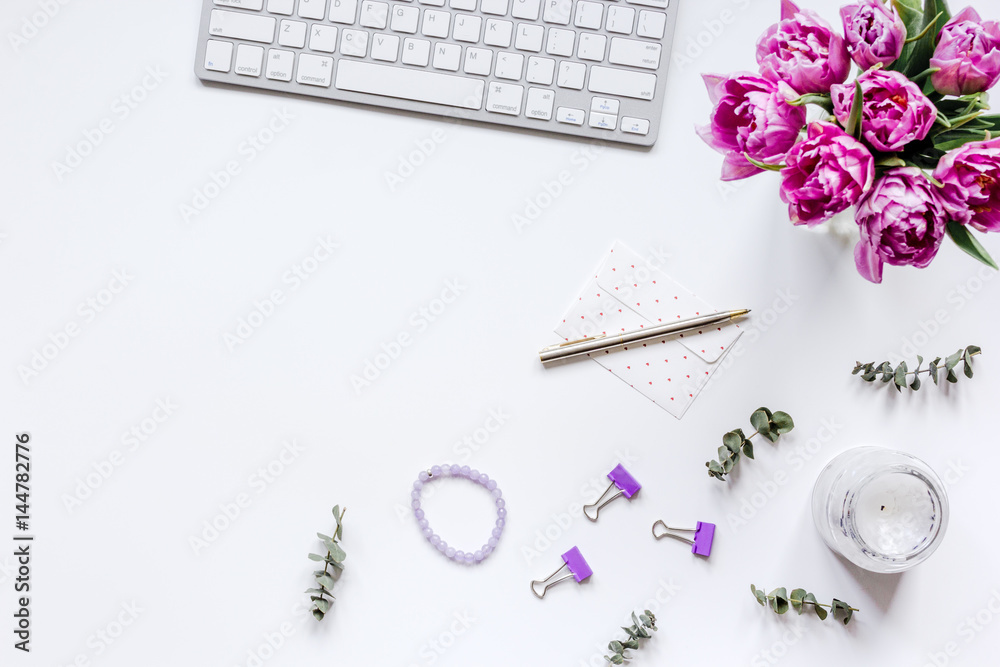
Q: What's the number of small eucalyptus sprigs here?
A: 5